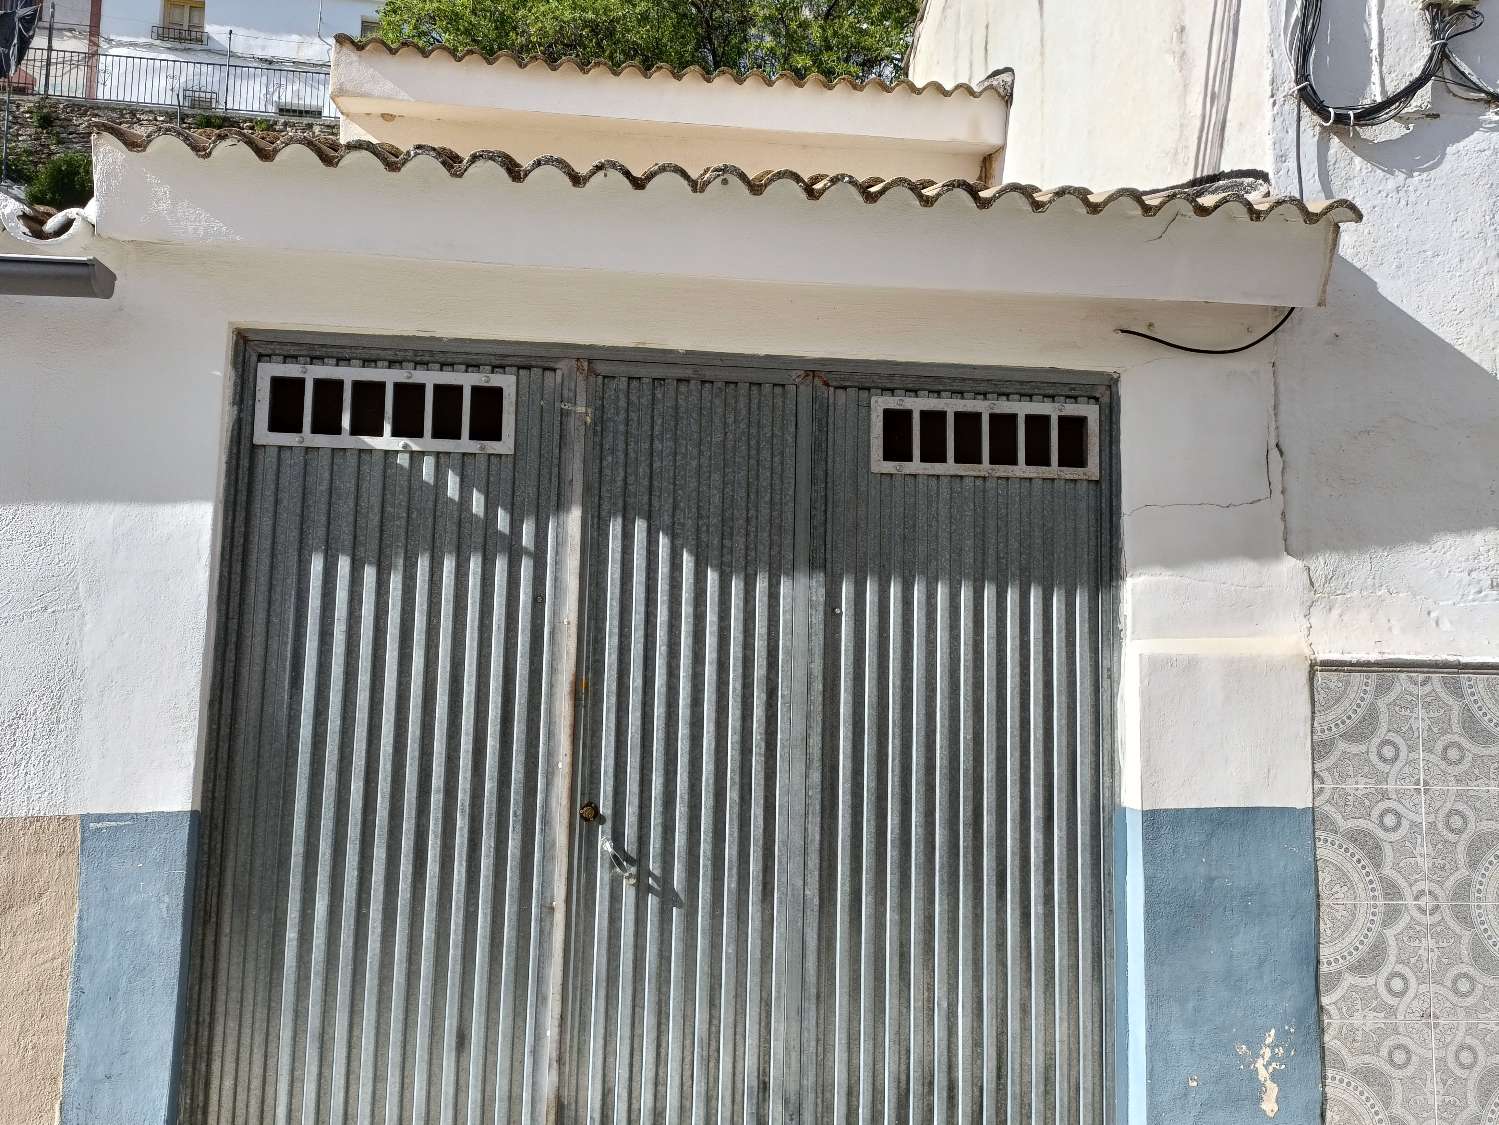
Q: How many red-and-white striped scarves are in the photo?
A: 0